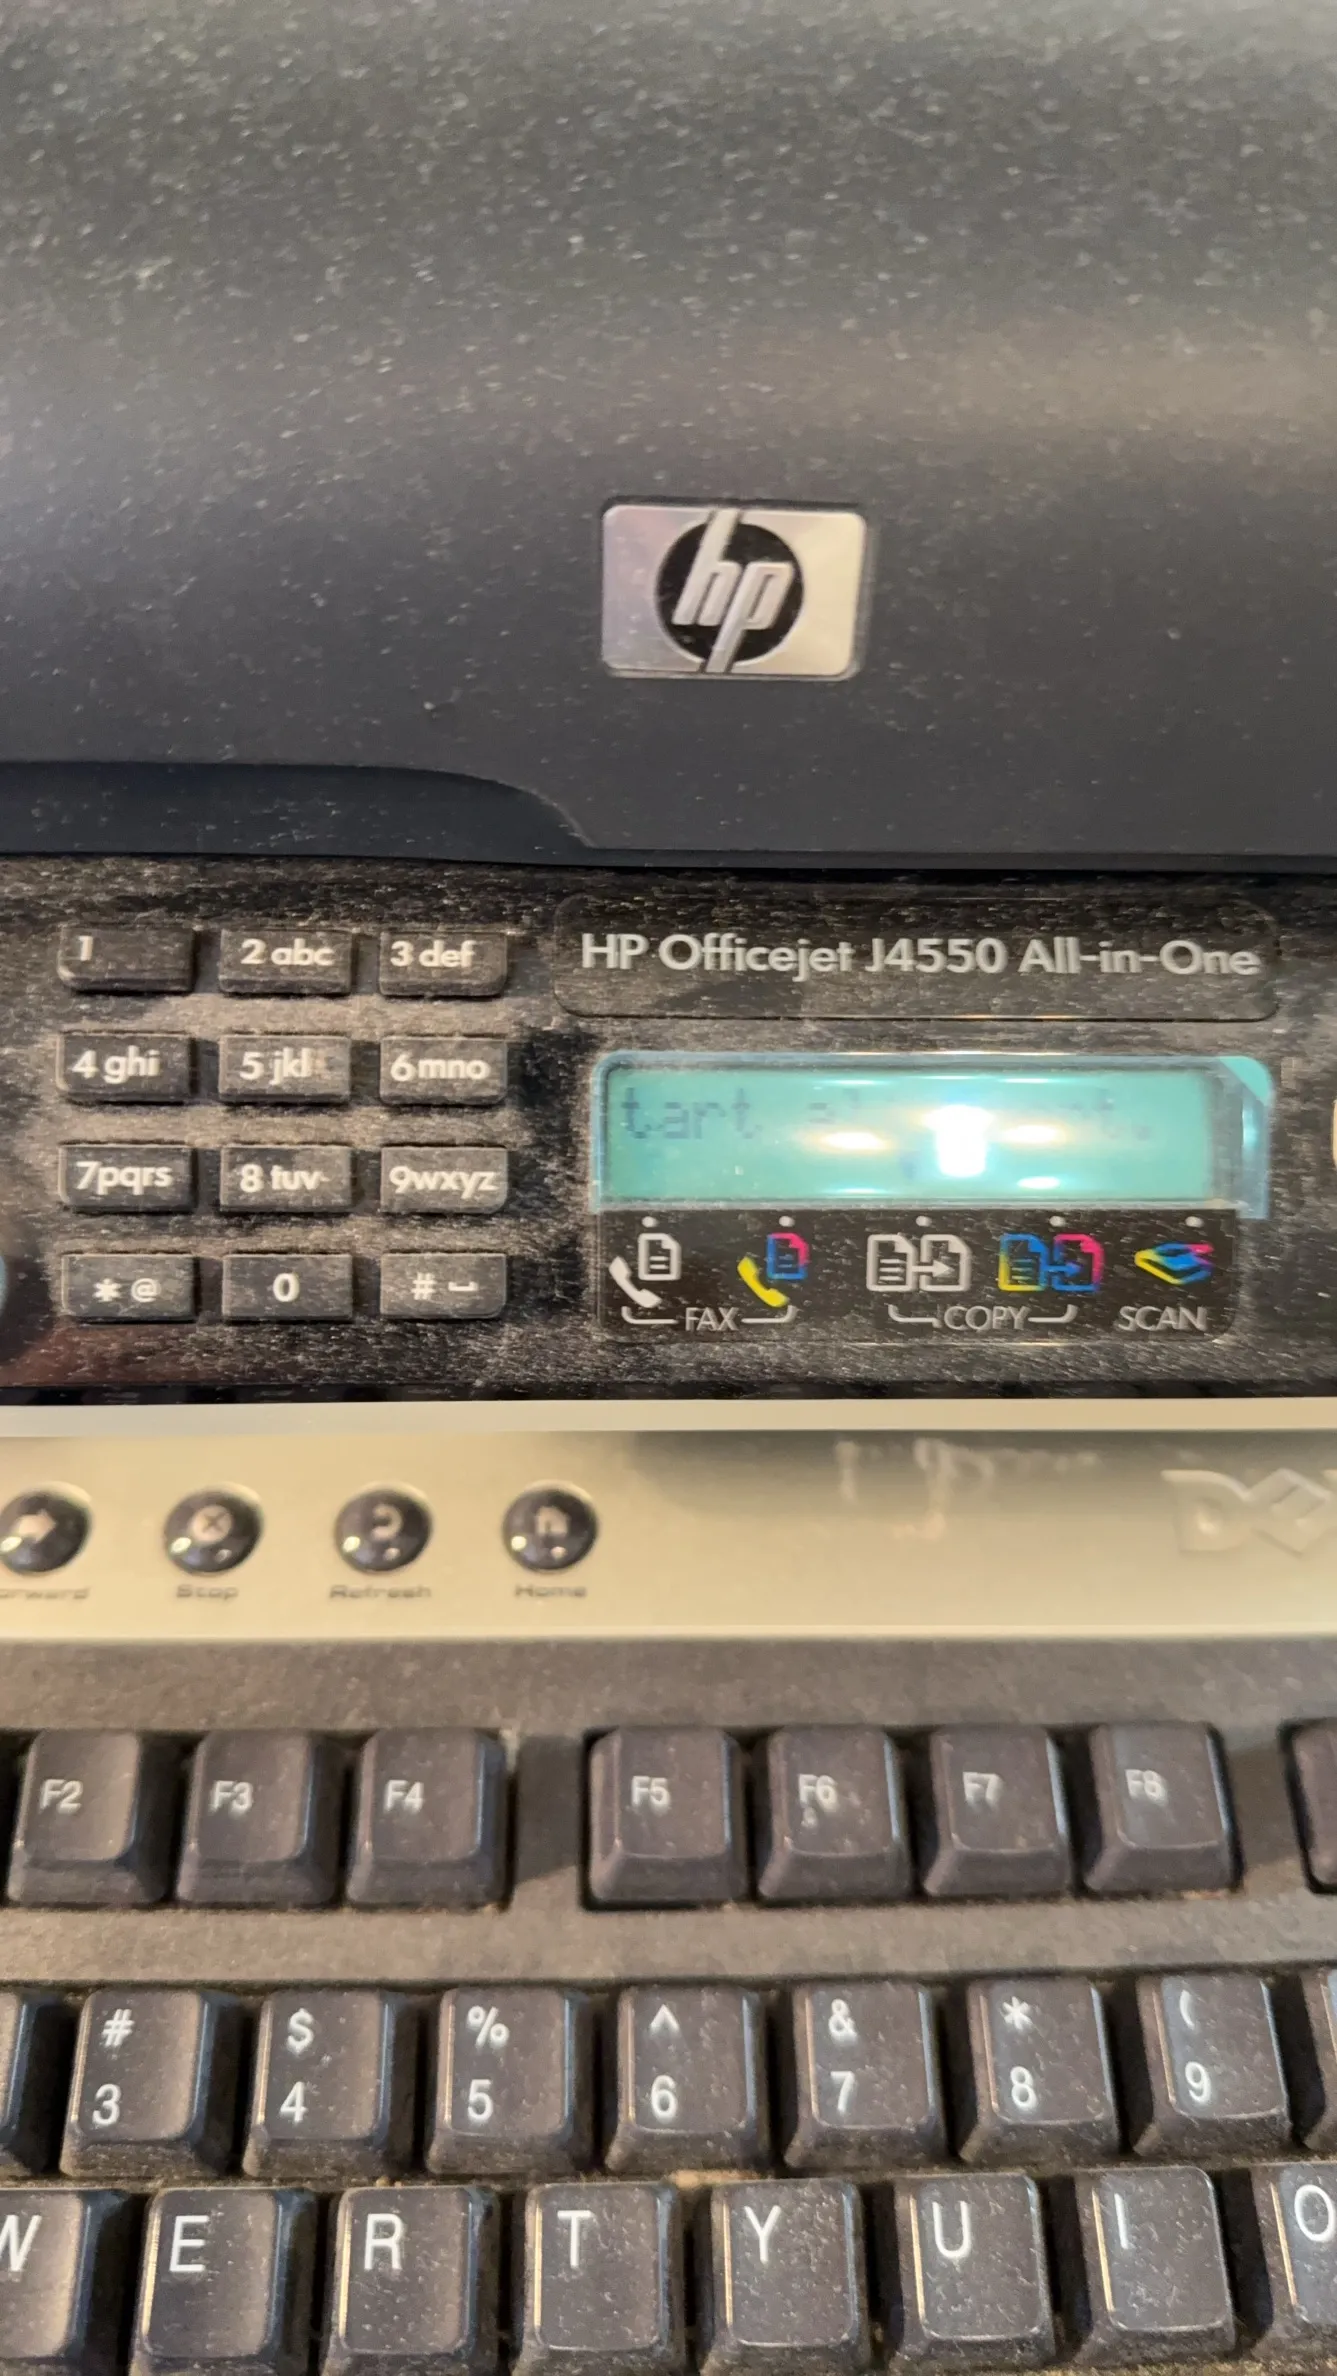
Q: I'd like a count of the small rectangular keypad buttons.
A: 12